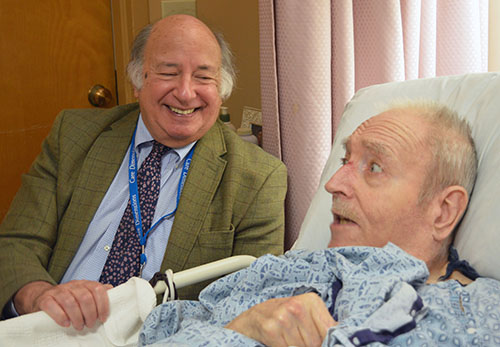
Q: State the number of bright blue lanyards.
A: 1